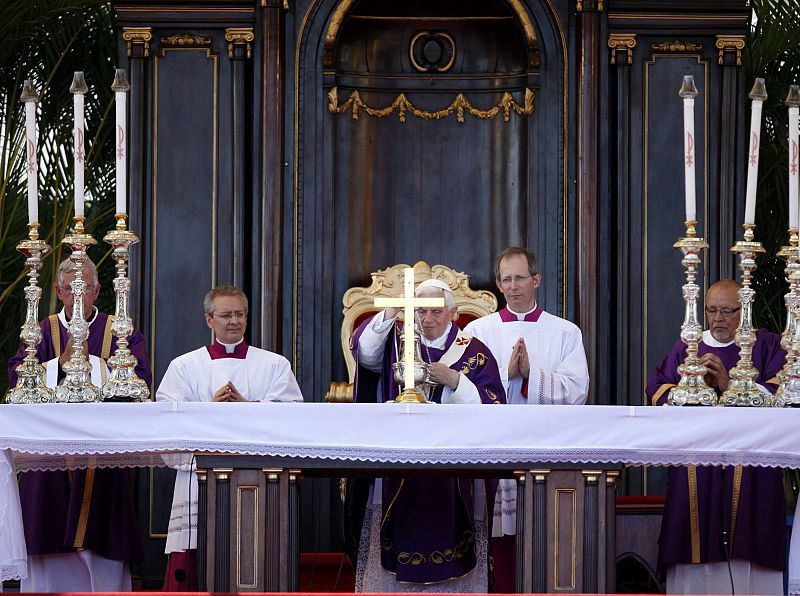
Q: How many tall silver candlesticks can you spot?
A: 6